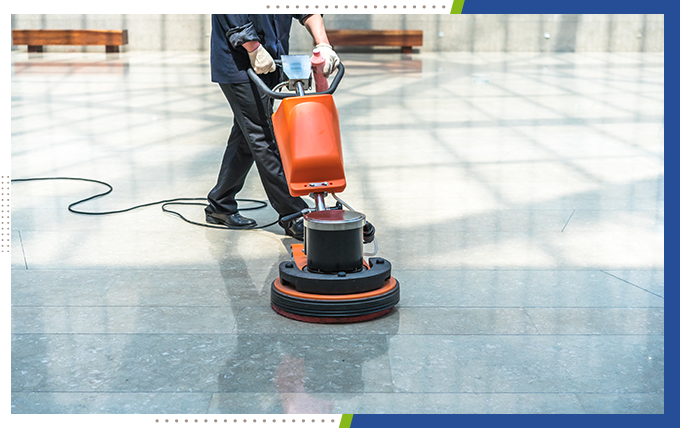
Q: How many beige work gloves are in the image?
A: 2